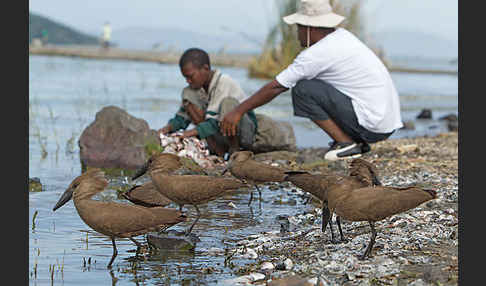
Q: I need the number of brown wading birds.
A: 6